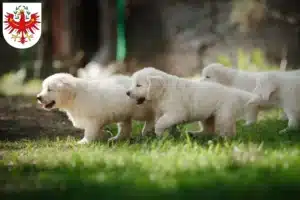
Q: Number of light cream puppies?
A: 3